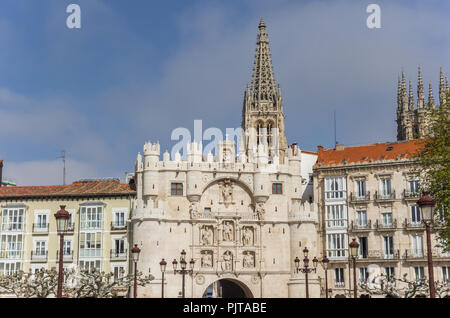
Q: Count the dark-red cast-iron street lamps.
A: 8